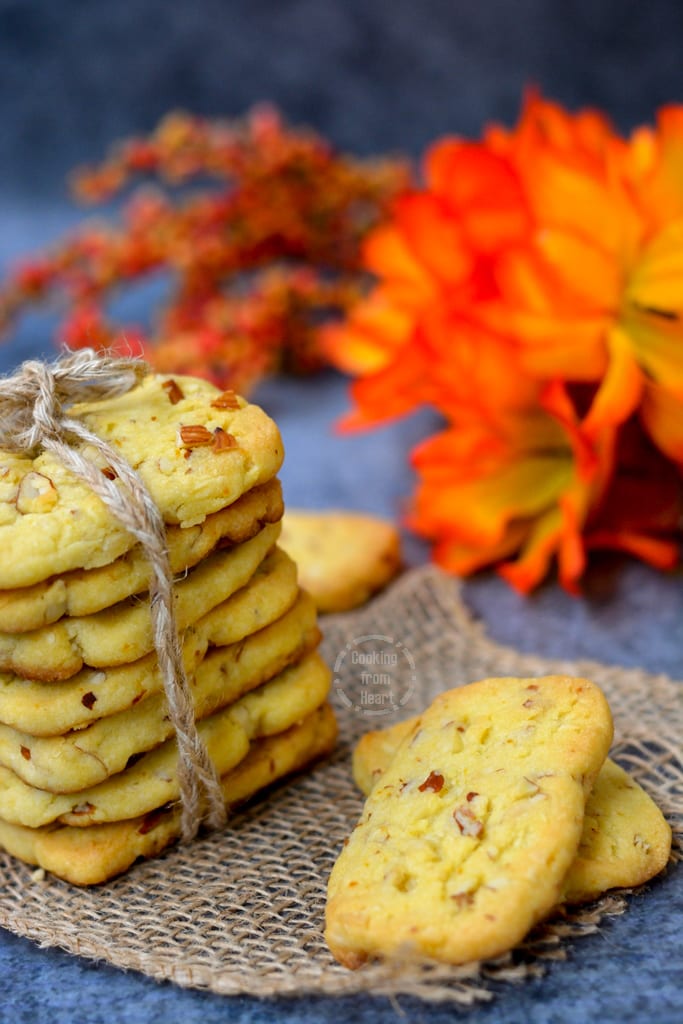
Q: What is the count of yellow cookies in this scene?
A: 10